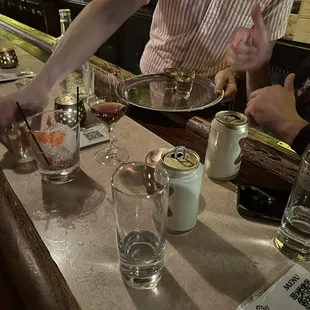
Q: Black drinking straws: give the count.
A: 2